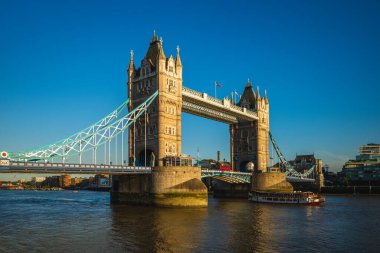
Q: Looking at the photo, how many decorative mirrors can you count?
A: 0